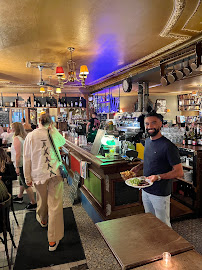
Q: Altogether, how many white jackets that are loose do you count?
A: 1